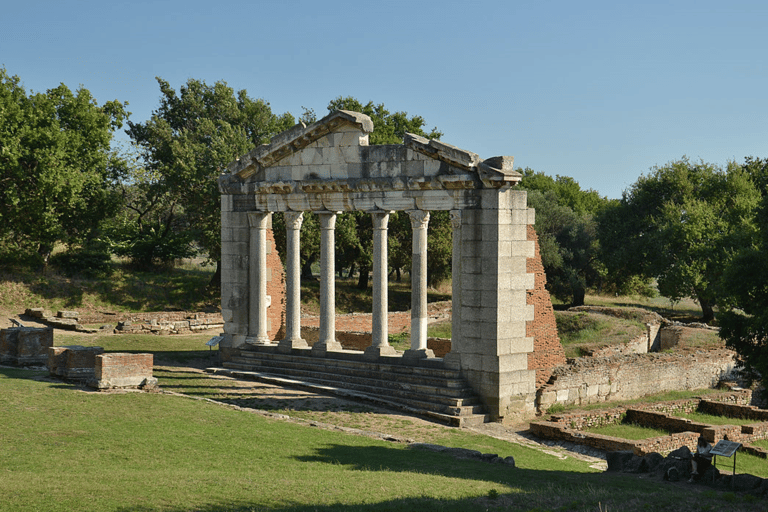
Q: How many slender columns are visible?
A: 6